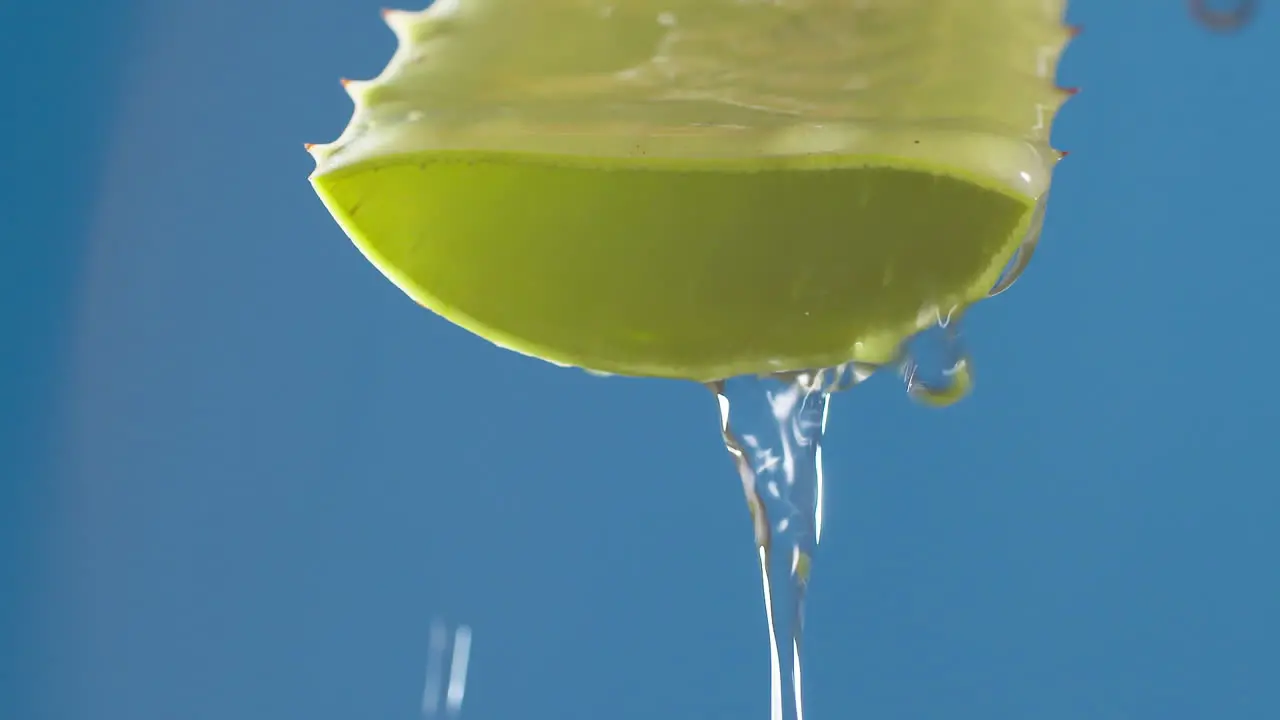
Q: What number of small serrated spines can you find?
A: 6